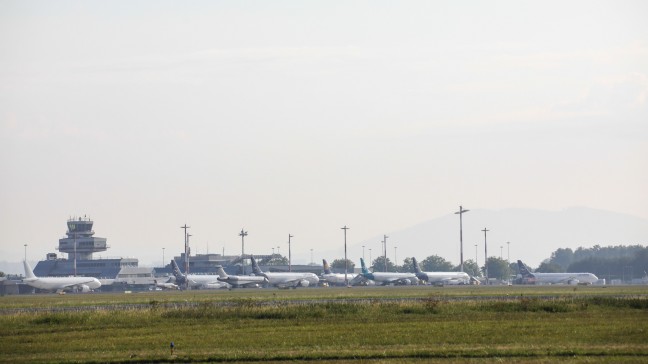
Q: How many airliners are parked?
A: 8